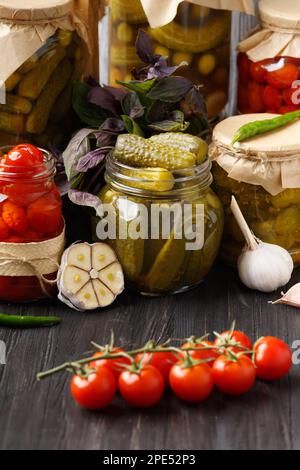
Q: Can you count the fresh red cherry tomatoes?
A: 9